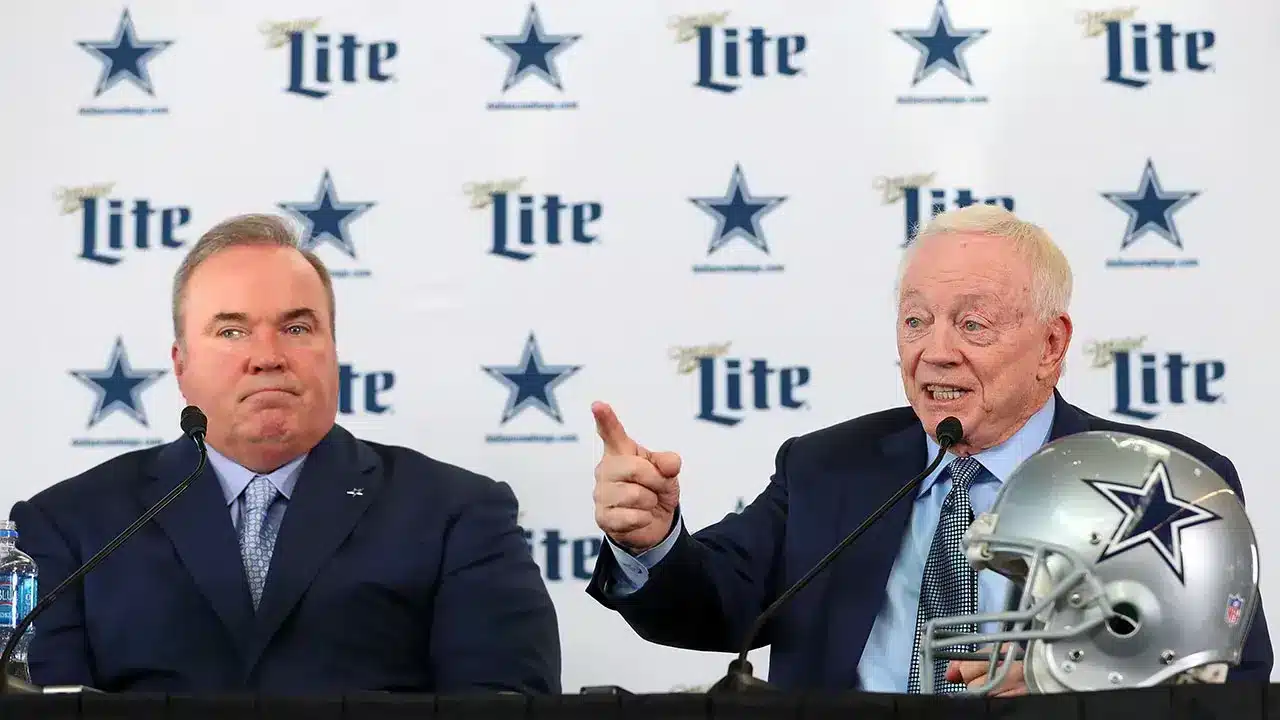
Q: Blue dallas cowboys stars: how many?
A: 9